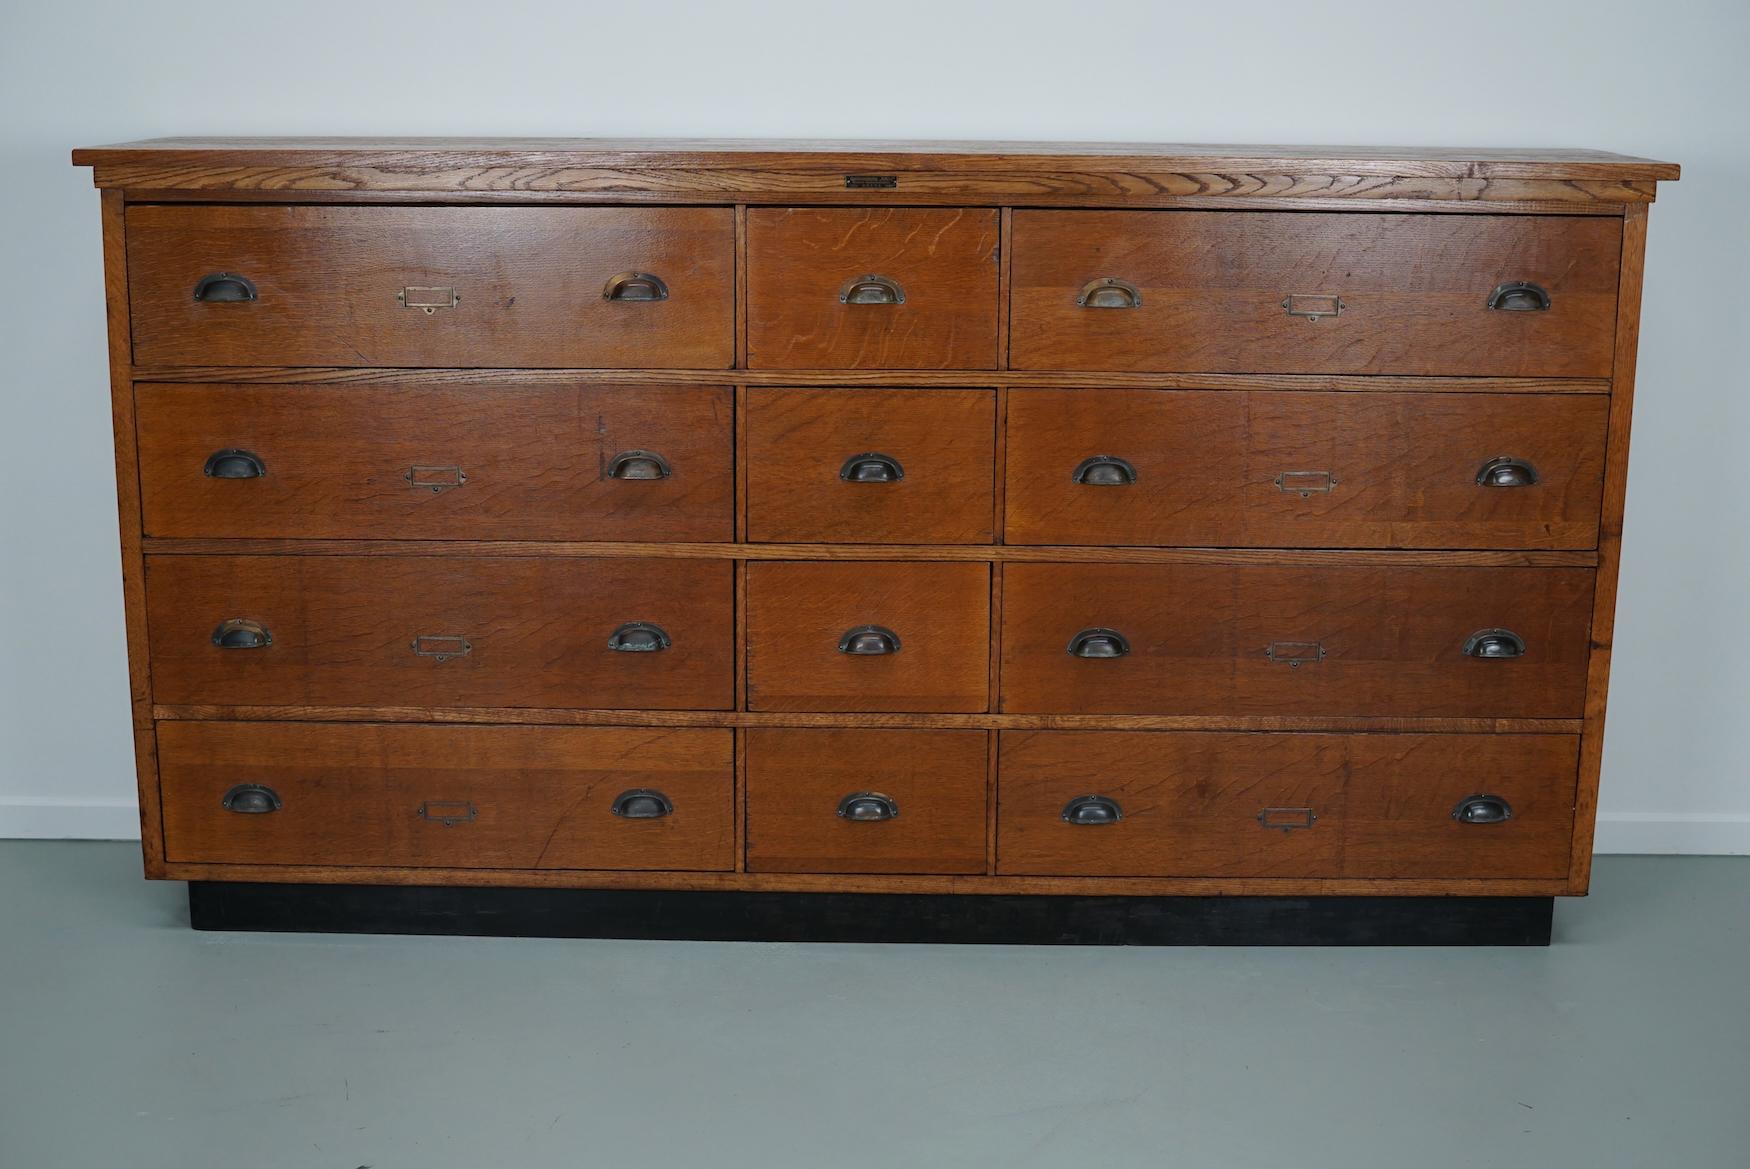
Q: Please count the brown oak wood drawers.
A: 12